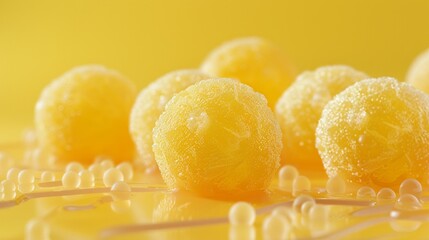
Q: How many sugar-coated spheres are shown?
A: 7